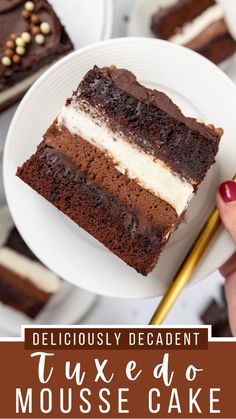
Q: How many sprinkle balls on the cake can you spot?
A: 14